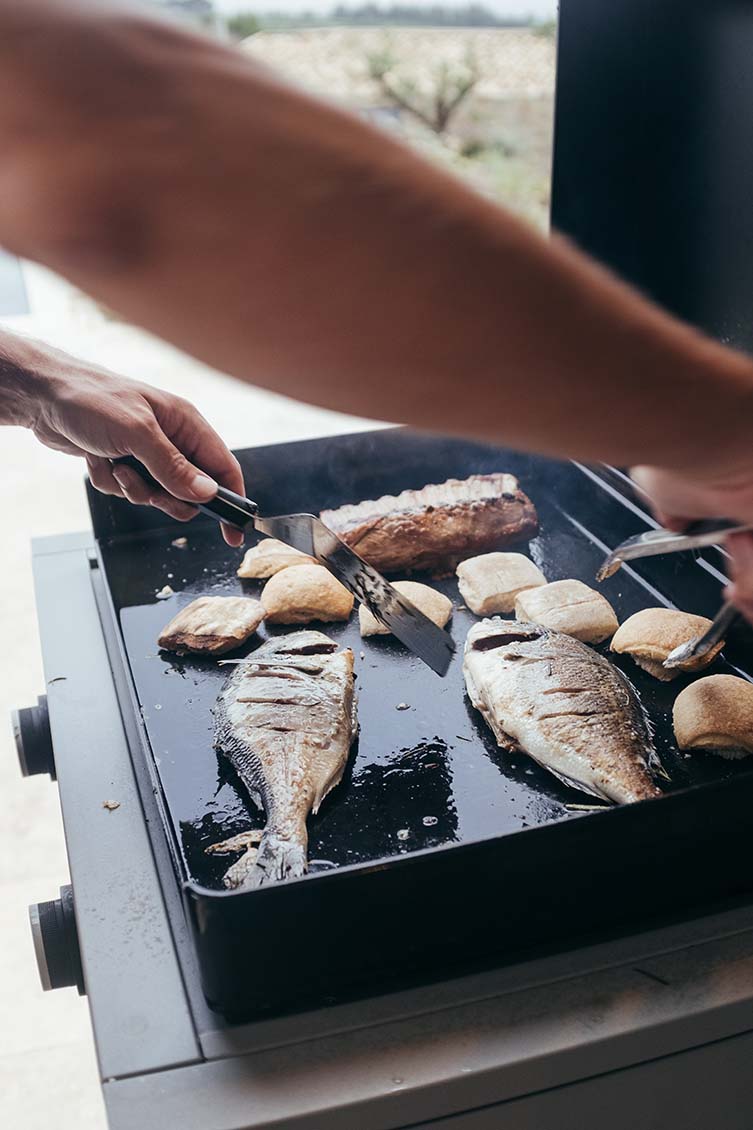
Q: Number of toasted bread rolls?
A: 8